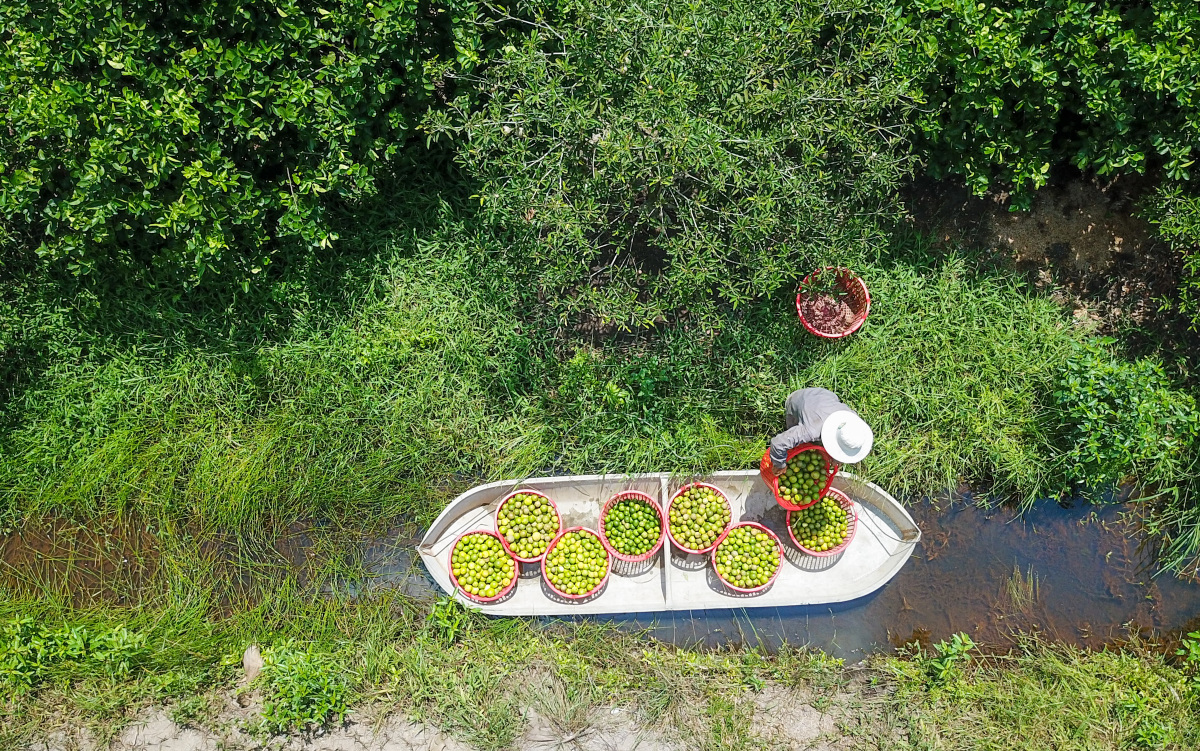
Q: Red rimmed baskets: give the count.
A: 9